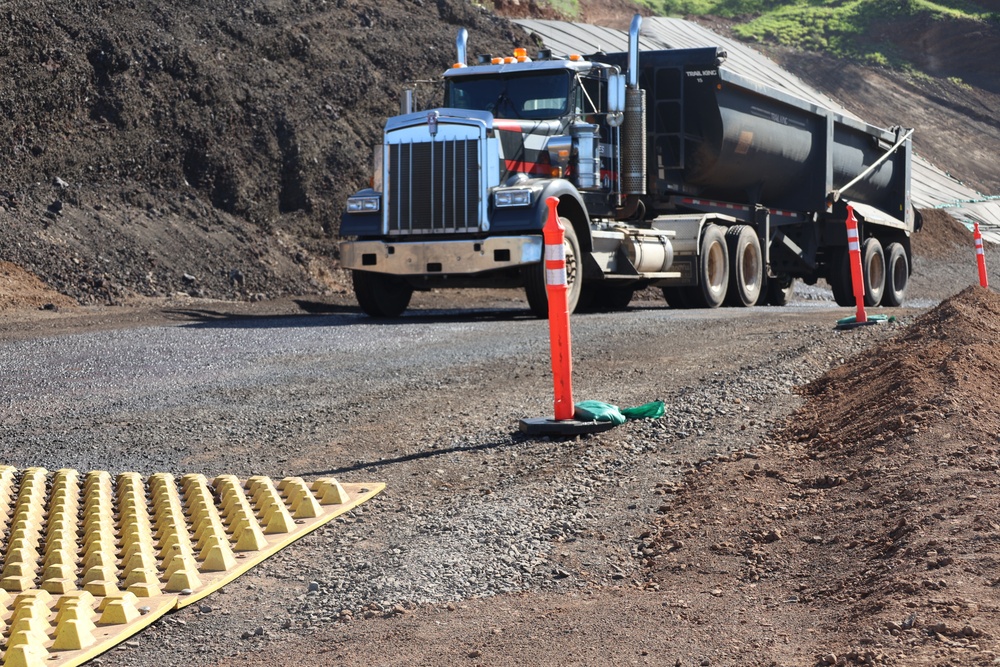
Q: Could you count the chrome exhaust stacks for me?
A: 2